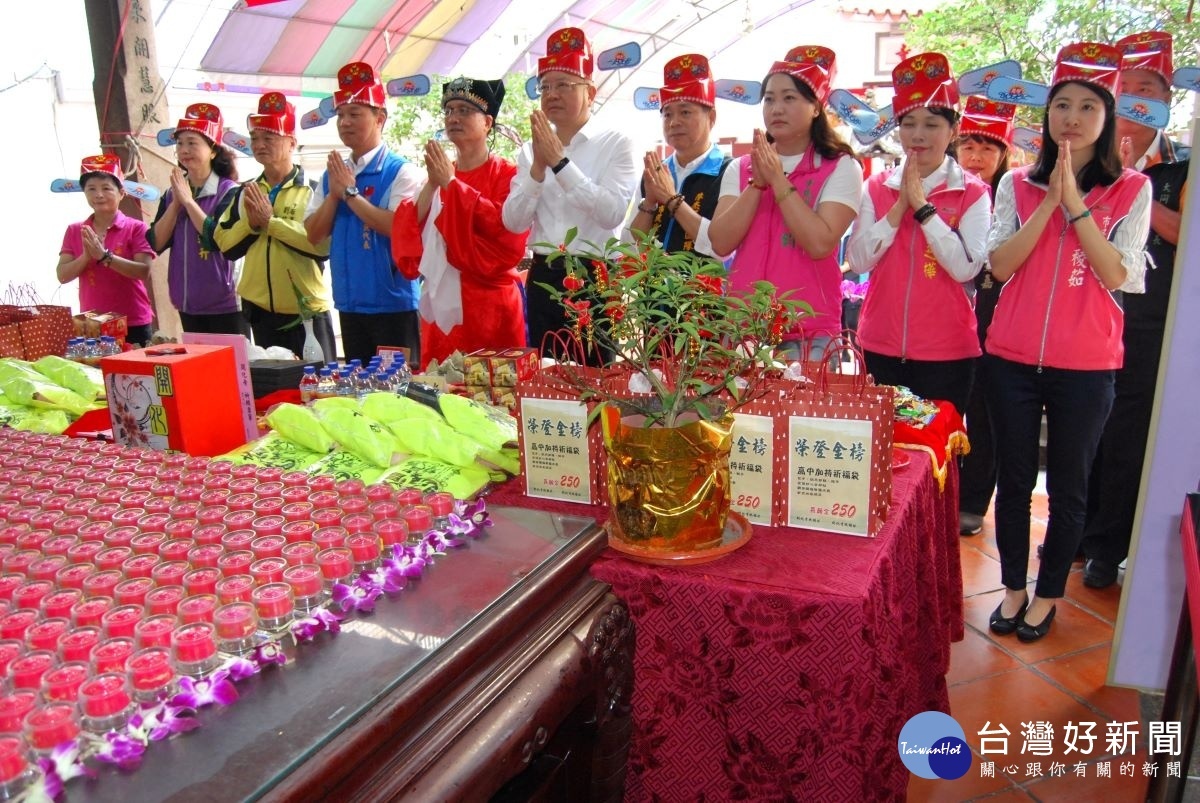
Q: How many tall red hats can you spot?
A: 11